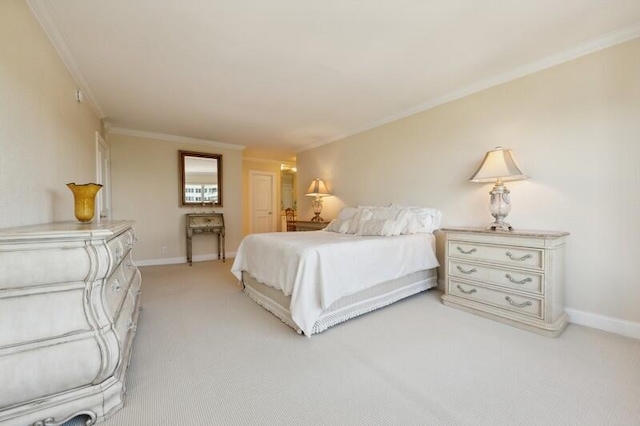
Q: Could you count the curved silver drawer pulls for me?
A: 6